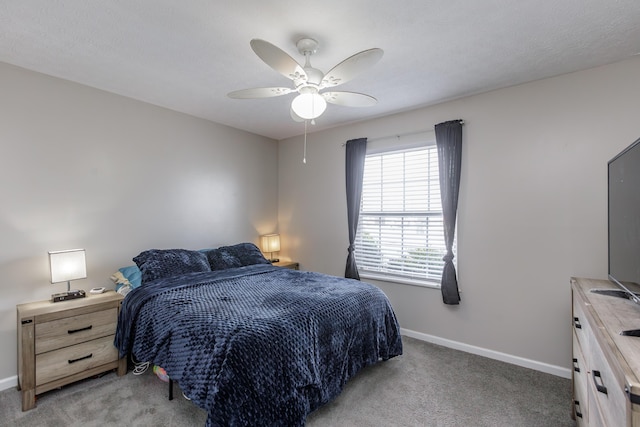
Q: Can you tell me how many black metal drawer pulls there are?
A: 6